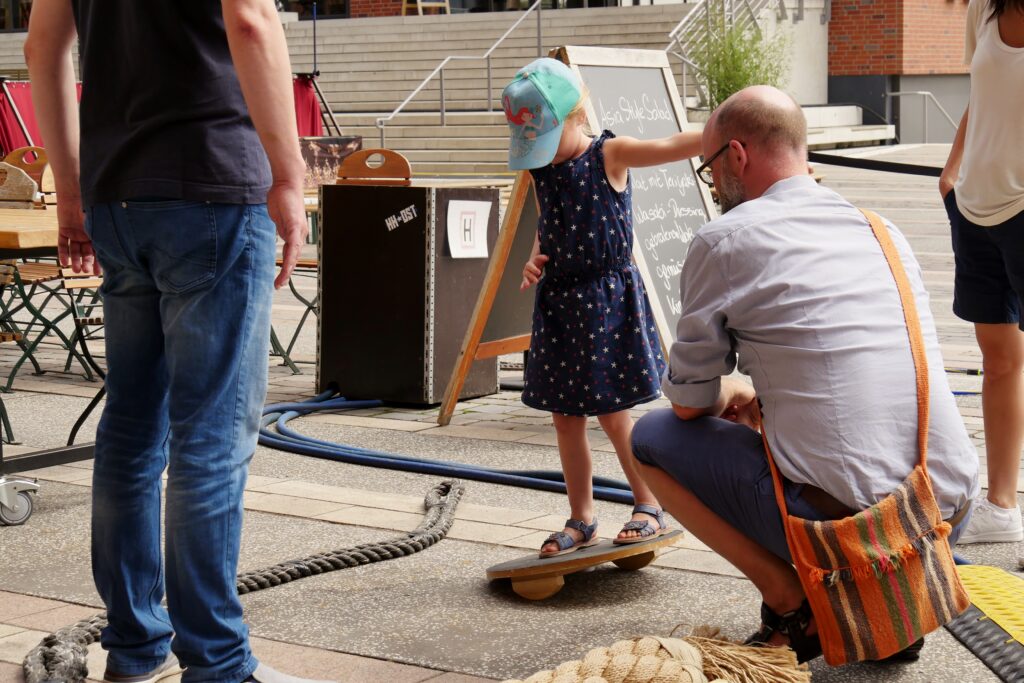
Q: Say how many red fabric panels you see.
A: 2